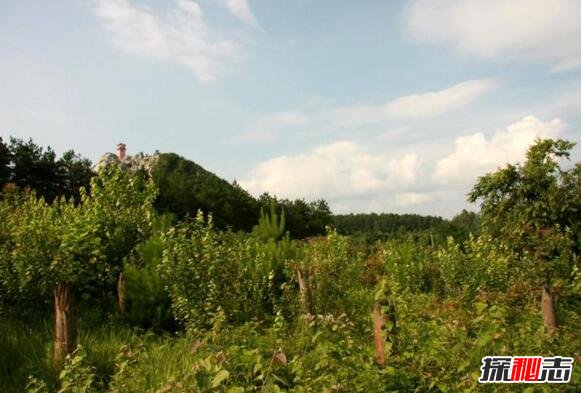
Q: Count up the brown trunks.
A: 5